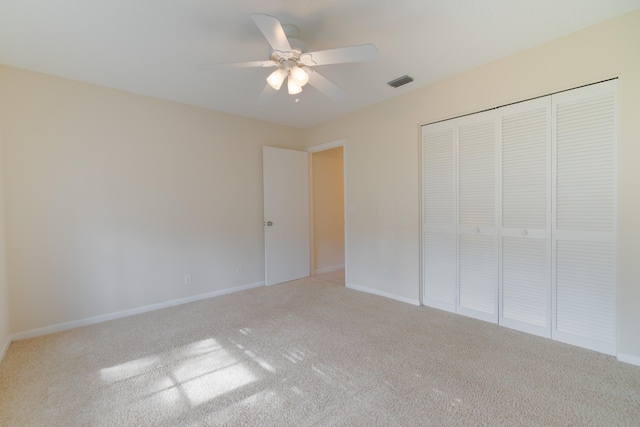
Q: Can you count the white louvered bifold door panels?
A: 4